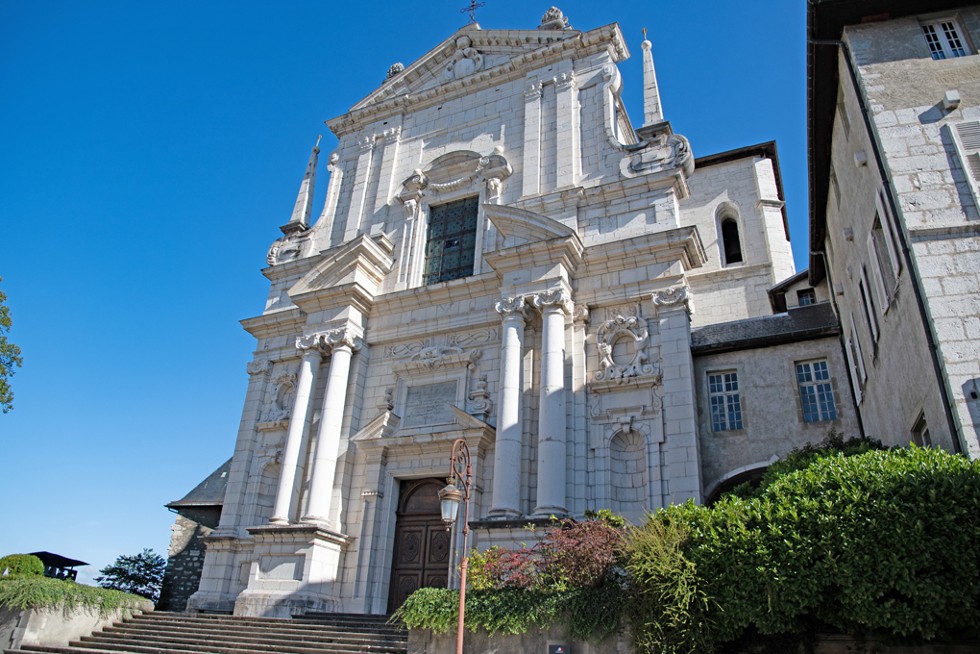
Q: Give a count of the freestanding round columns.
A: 4